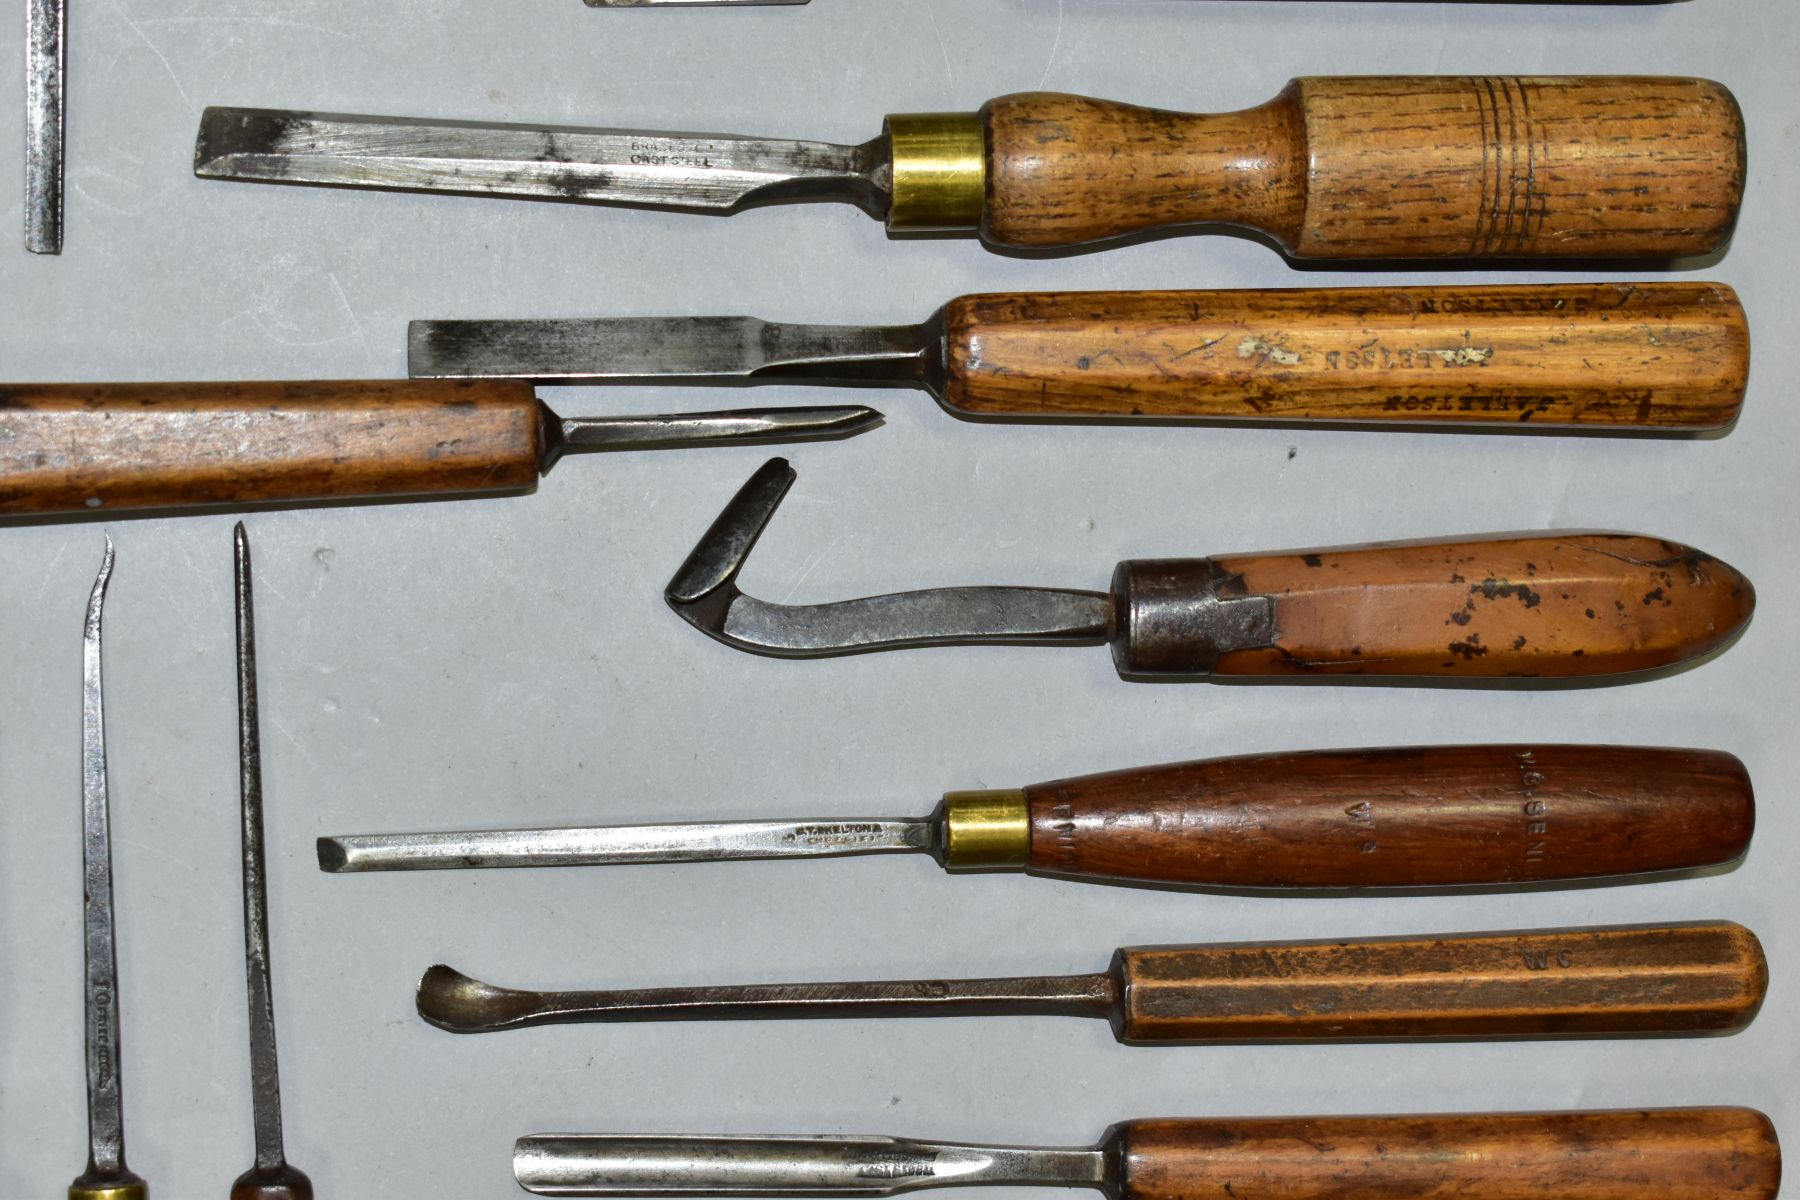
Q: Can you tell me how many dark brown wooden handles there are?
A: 1